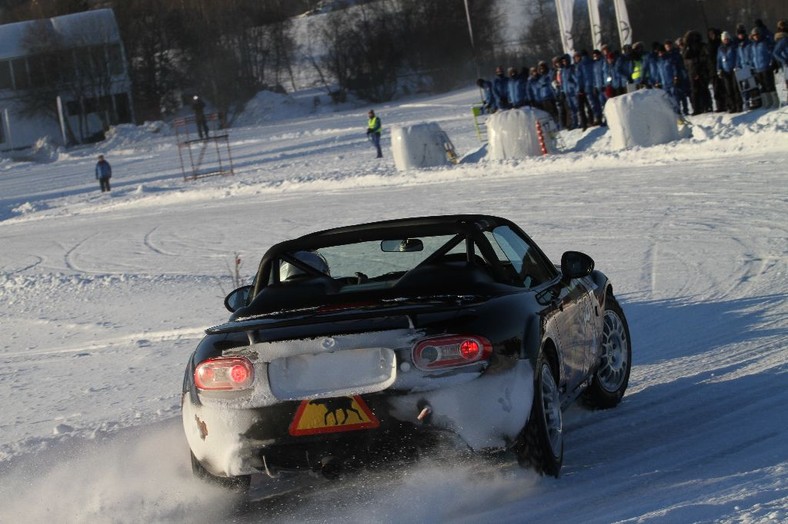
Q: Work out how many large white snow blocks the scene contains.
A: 3